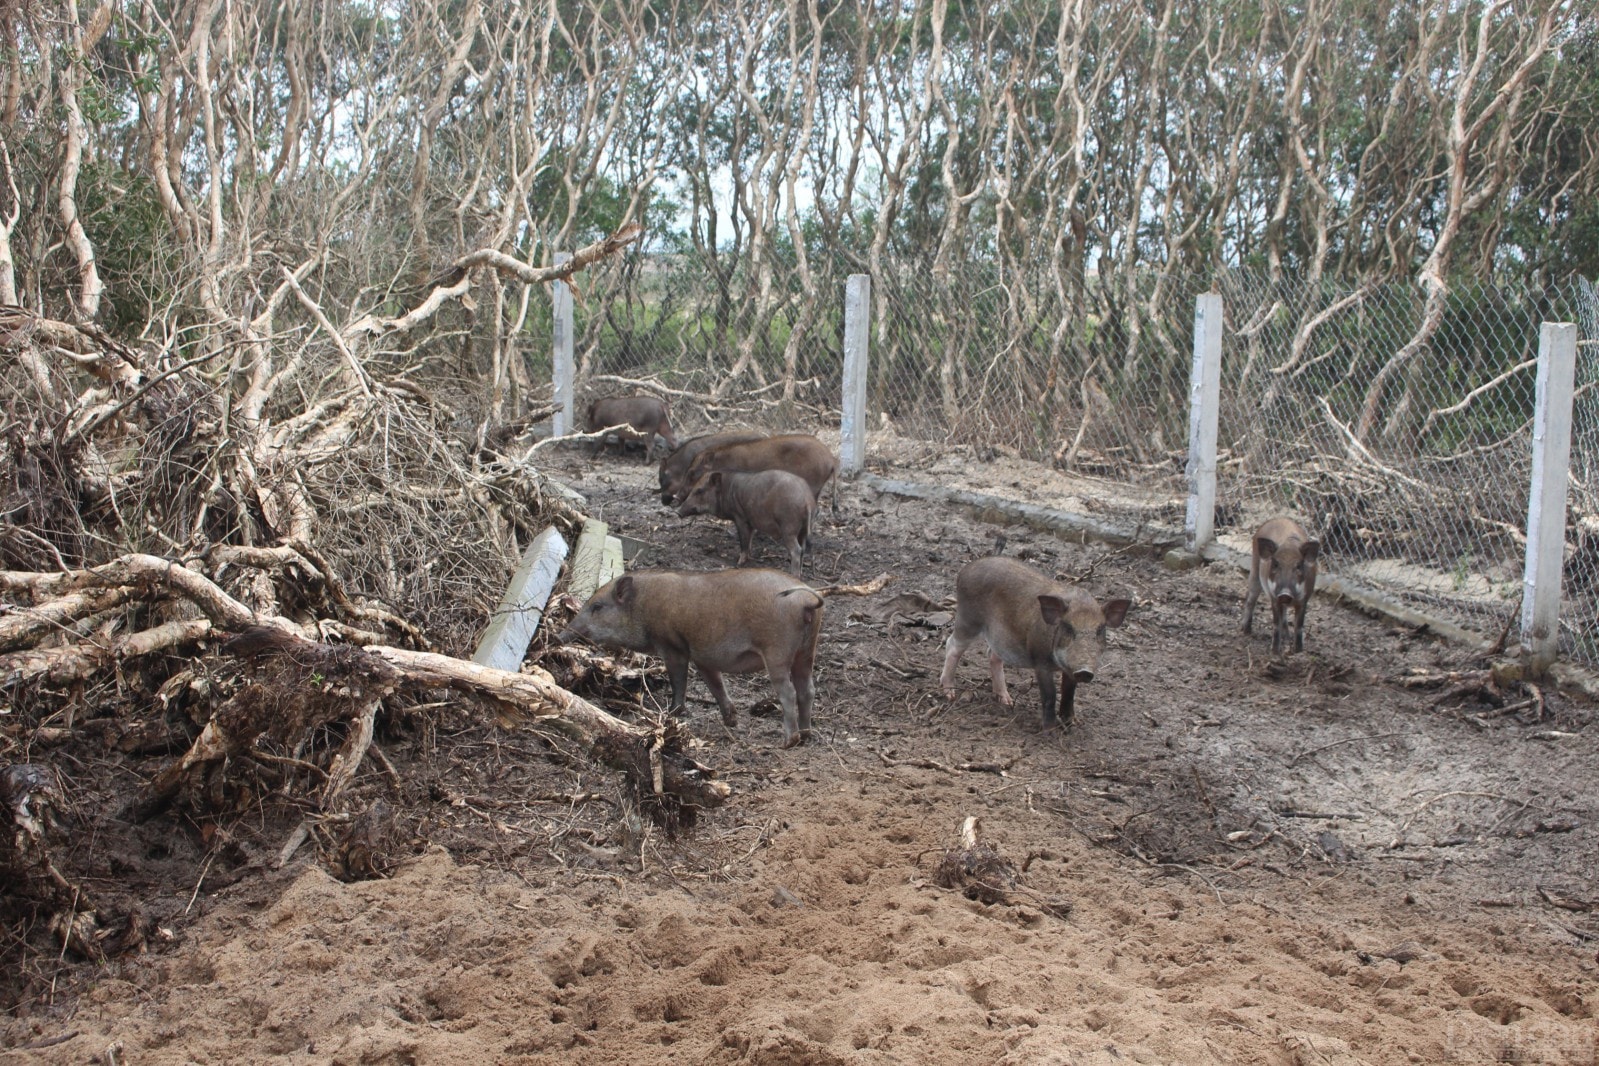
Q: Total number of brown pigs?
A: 7